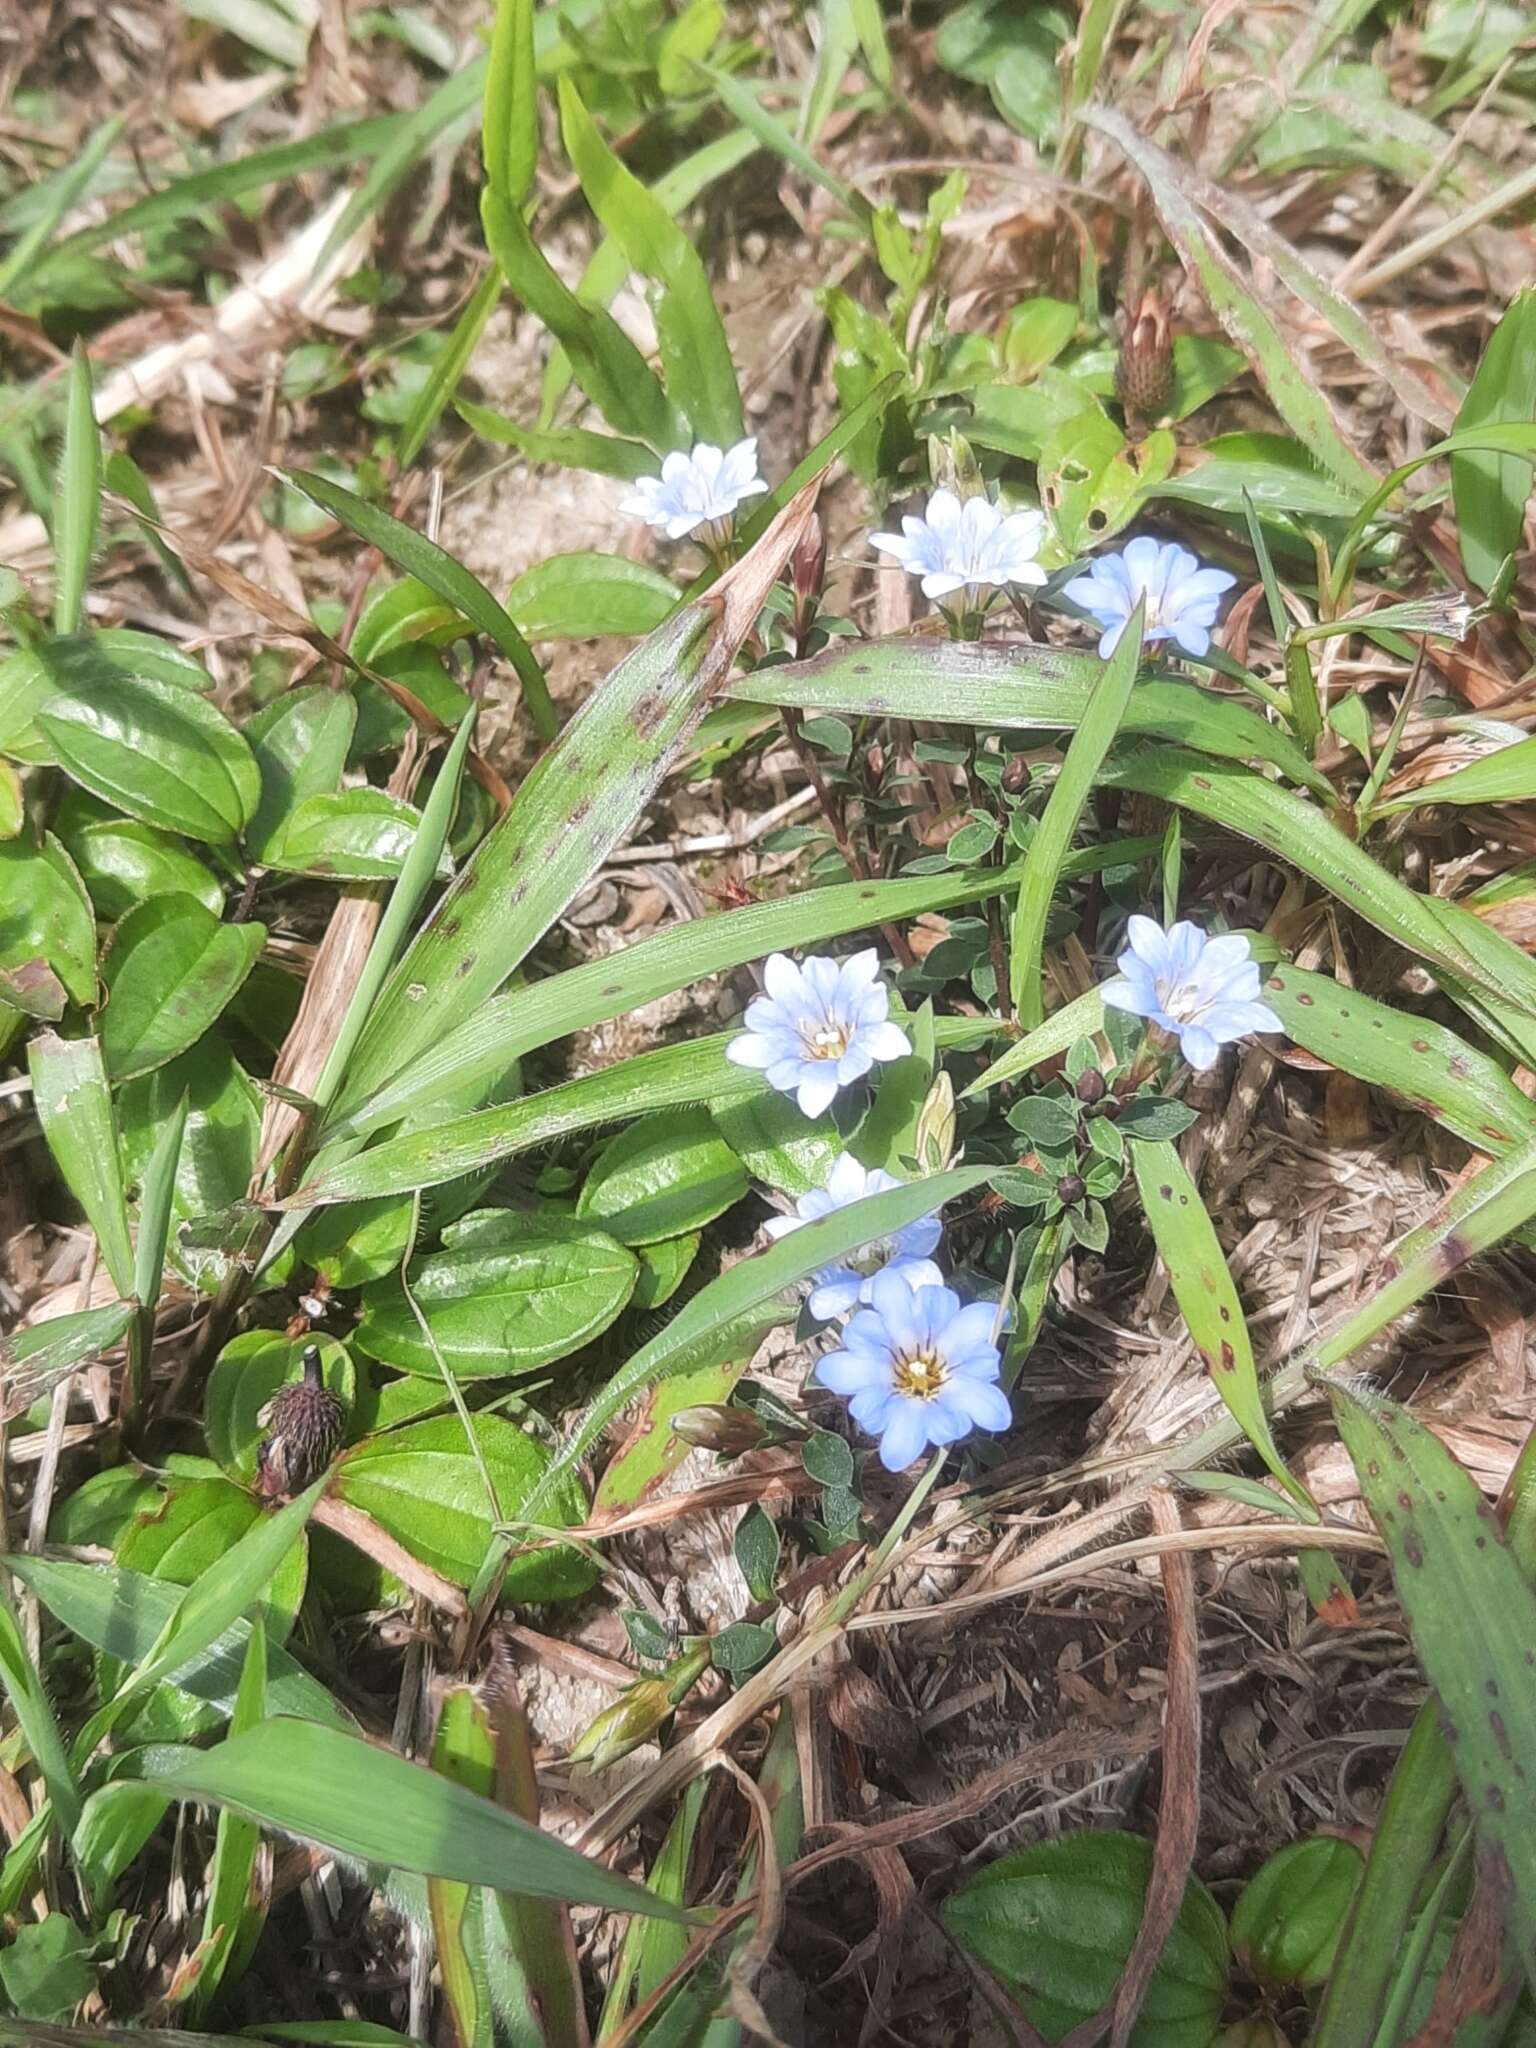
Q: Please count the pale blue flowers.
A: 7